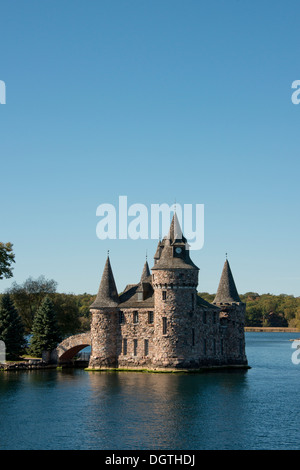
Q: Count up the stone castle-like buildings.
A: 1